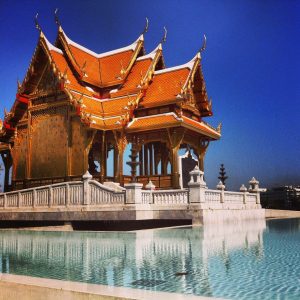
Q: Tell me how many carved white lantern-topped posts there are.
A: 2